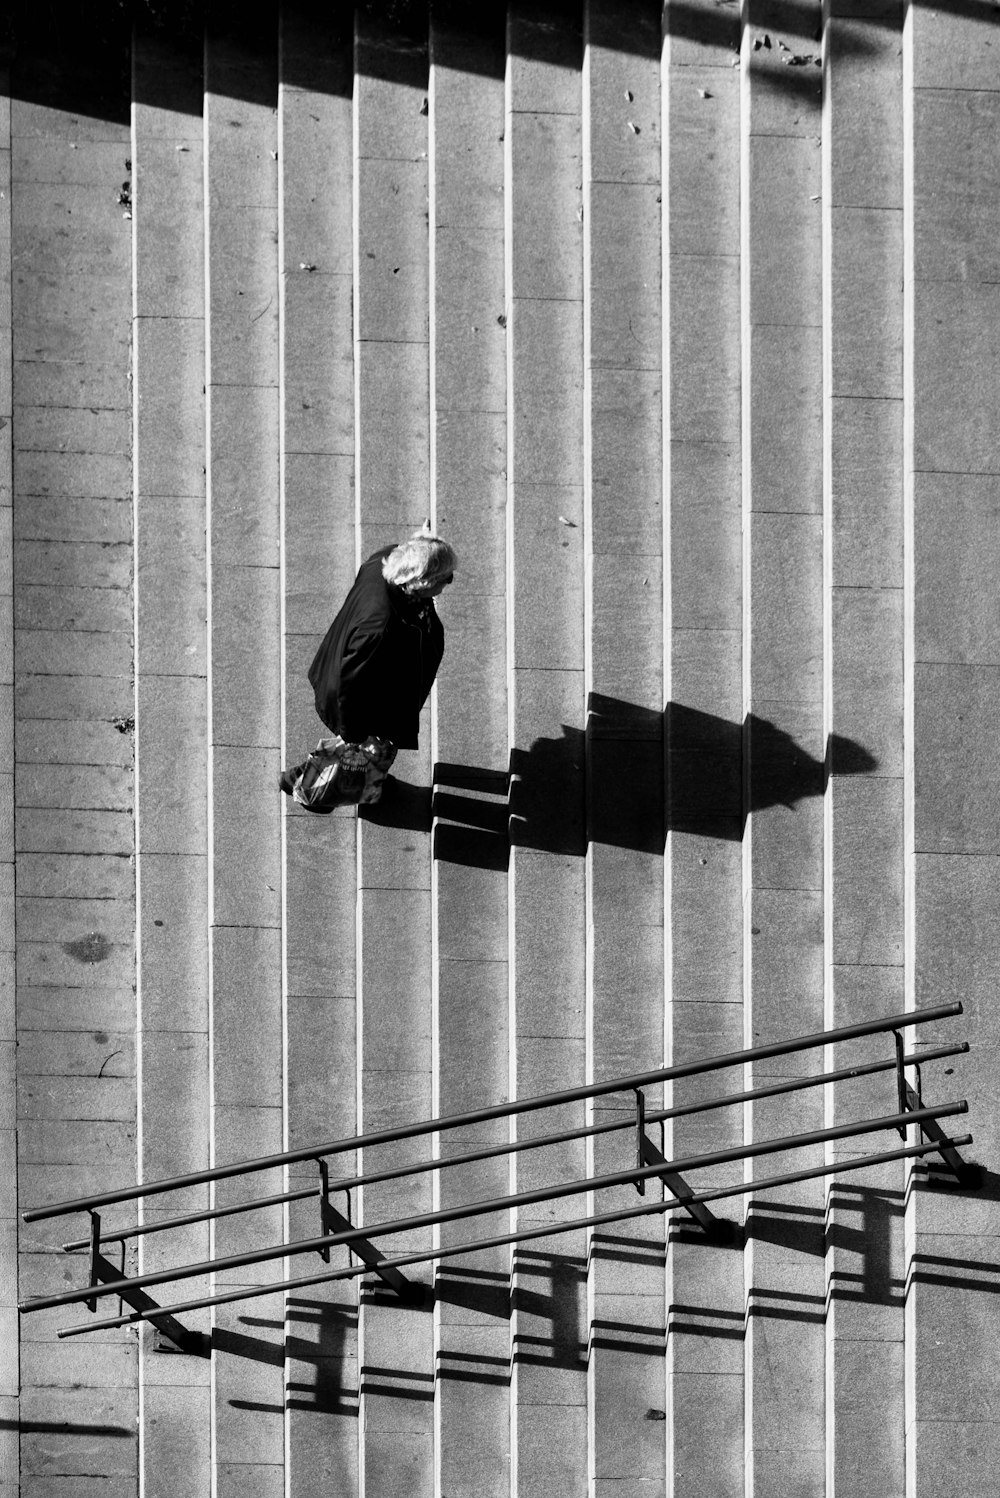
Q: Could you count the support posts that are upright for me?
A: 4